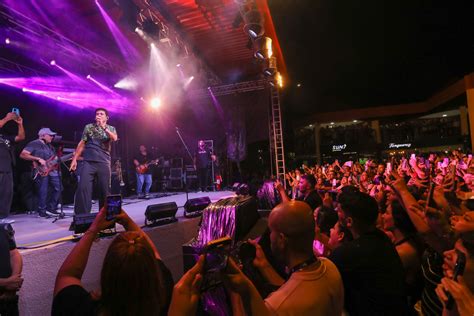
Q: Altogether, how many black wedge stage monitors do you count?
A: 3